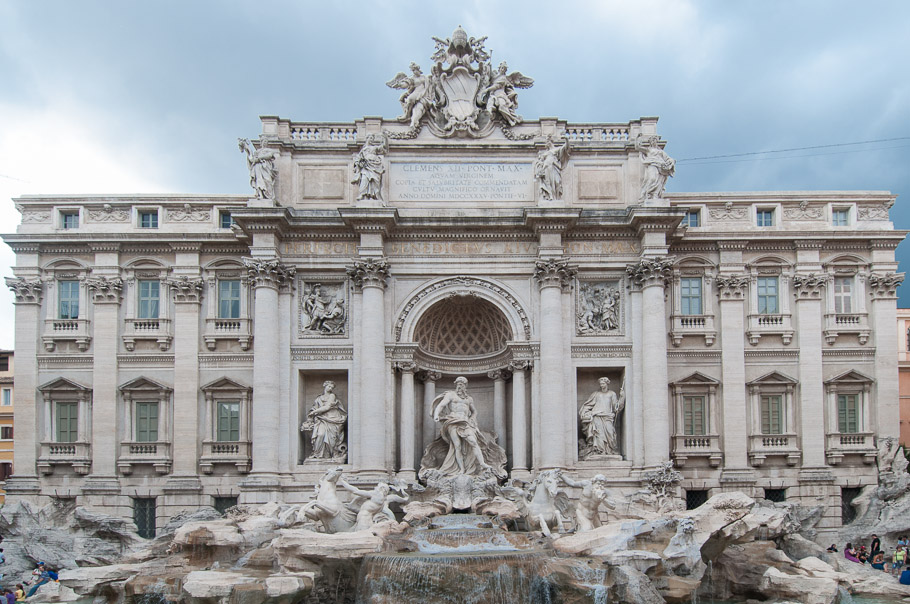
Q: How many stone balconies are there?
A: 12